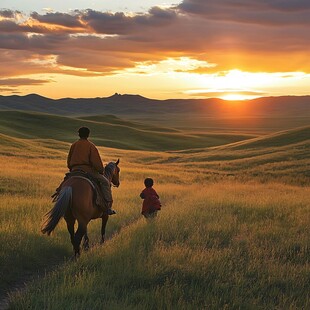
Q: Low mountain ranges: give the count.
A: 1